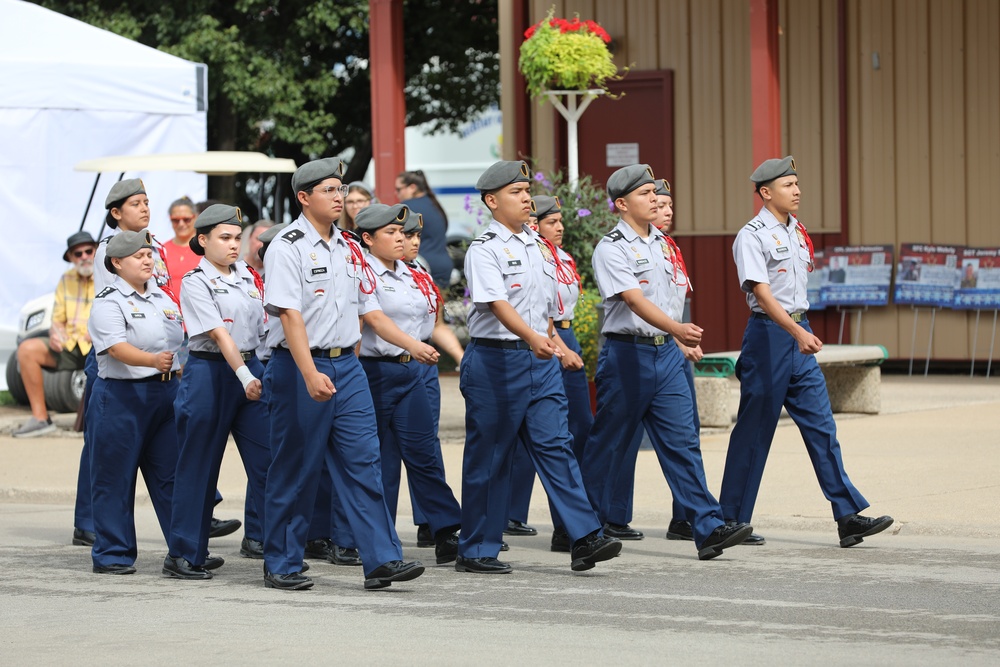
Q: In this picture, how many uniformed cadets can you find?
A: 13